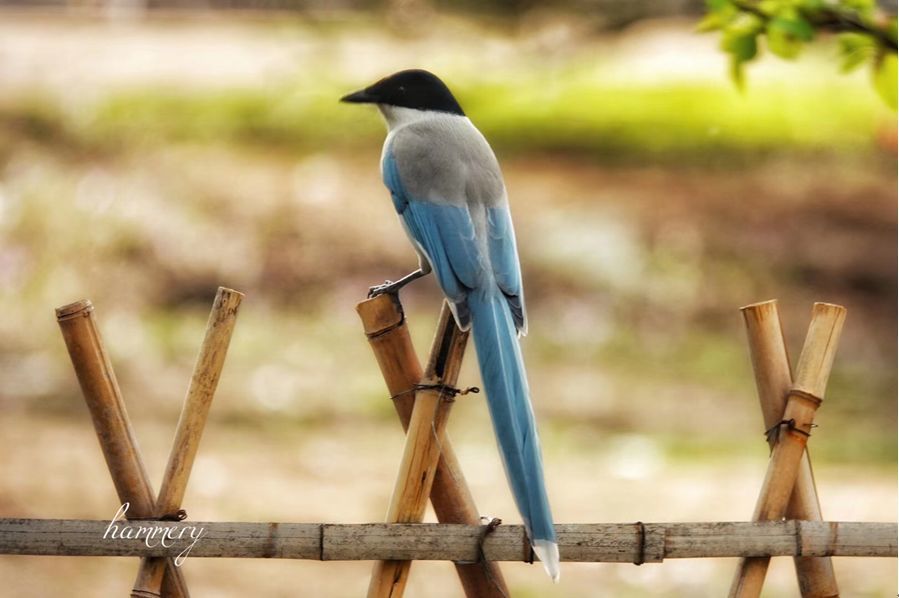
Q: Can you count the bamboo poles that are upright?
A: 6